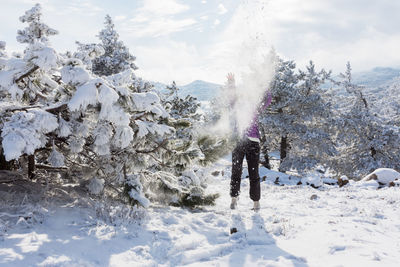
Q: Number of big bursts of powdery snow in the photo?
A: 1